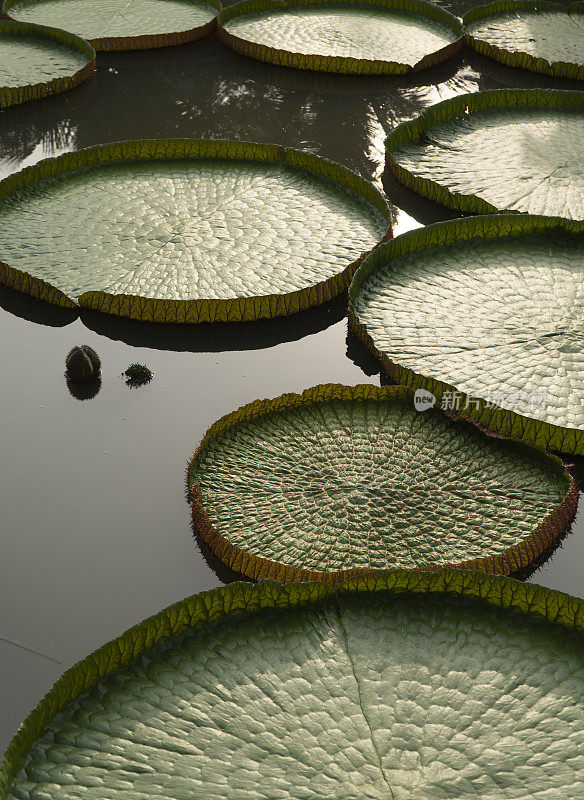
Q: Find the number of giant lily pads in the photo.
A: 9